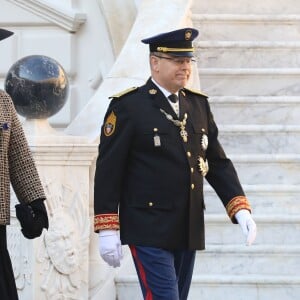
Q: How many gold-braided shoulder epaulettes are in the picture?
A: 2